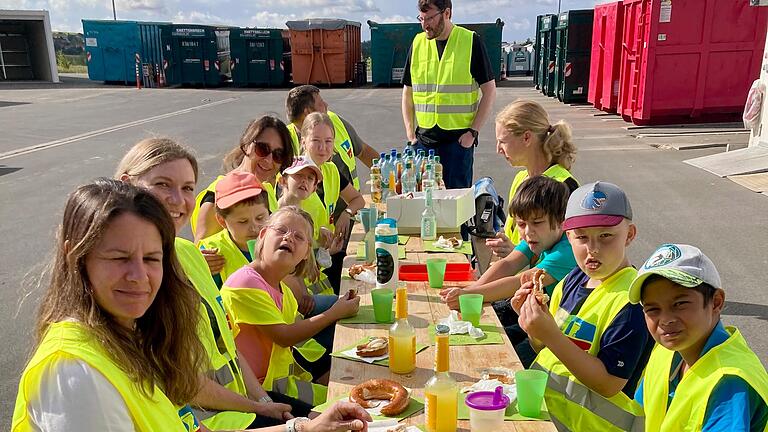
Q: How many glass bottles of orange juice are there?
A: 2